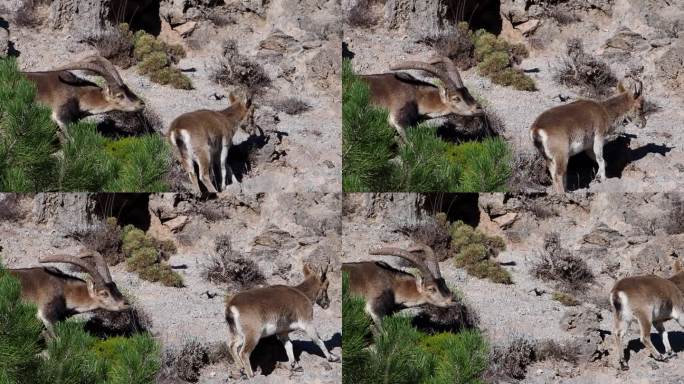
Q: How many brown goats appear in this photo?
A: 8